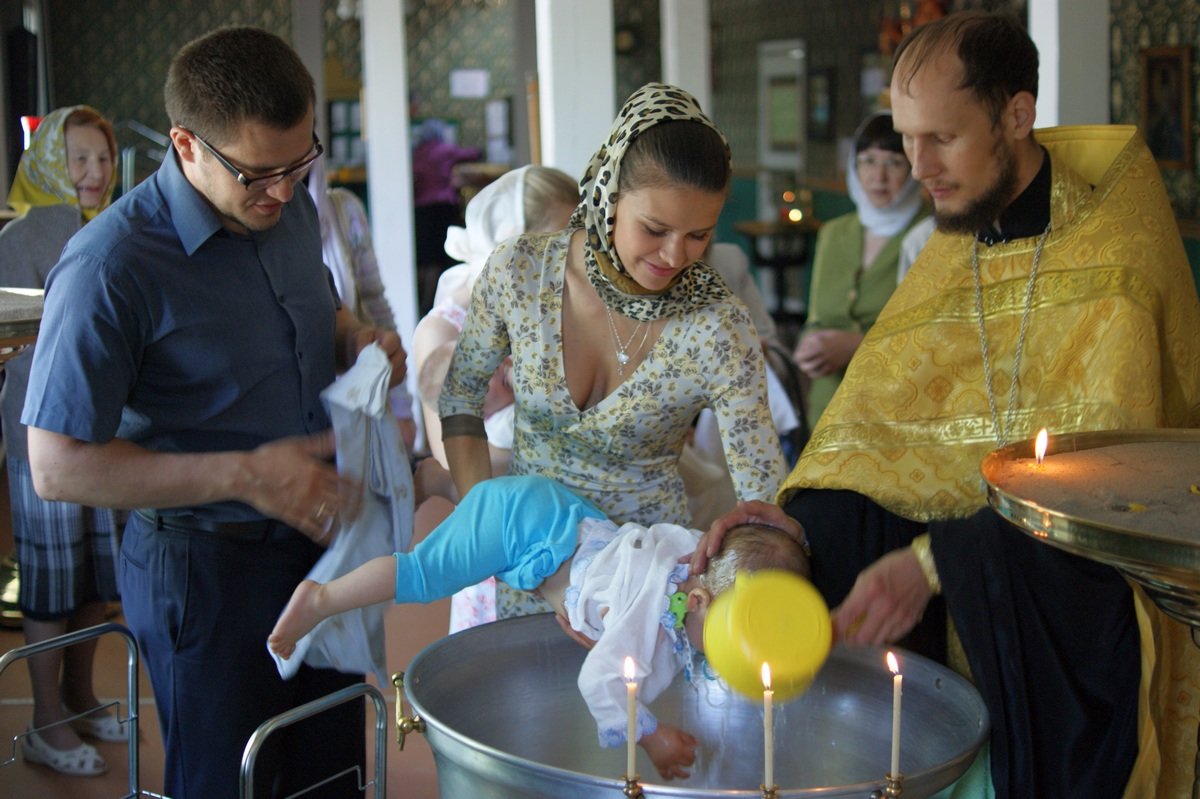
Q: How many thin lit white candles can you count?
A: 3